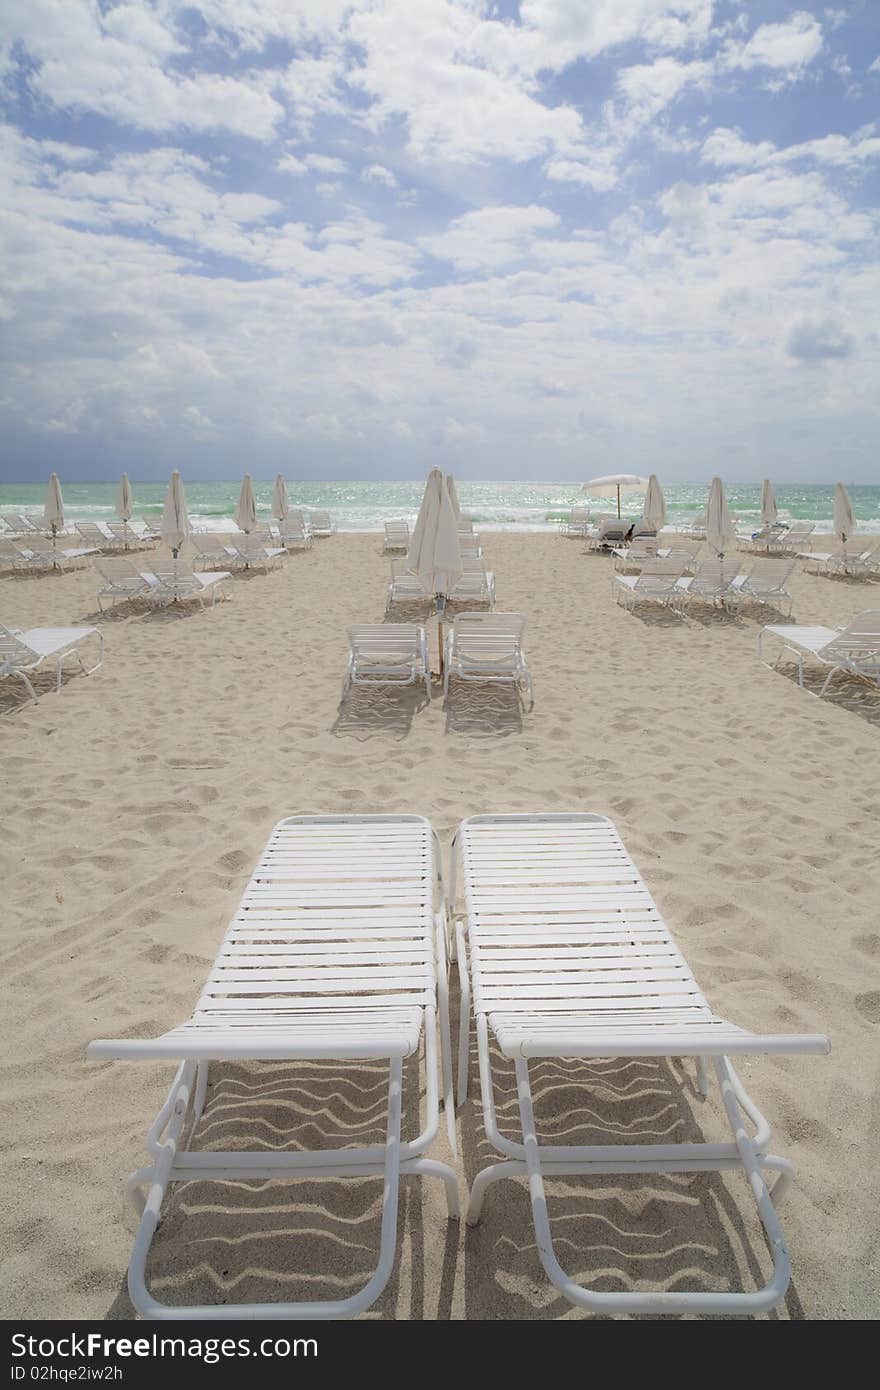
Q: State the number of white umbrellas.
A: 12